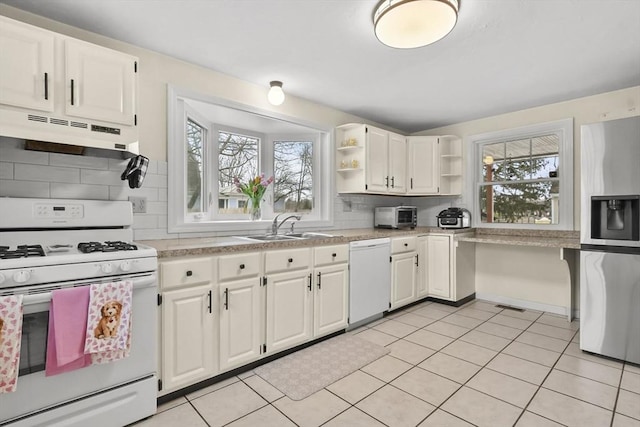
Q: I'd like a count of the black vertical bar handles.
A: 10